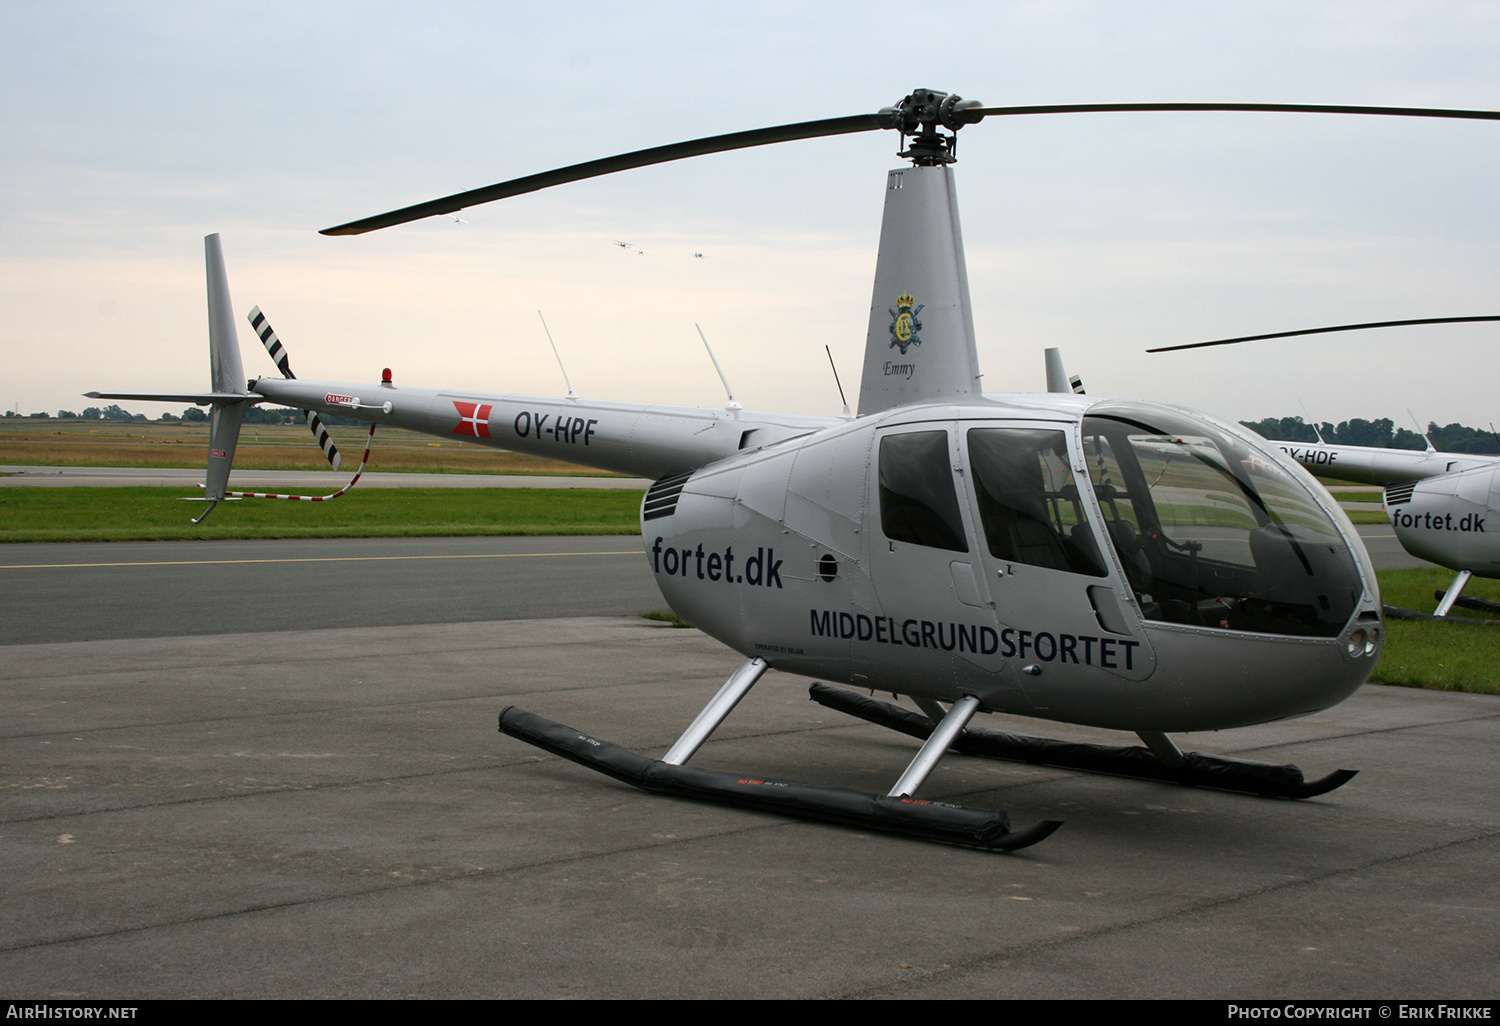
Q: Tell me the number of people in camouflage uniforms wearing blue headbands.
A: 0